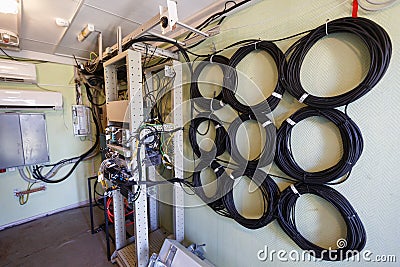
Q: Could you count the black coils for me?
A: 9